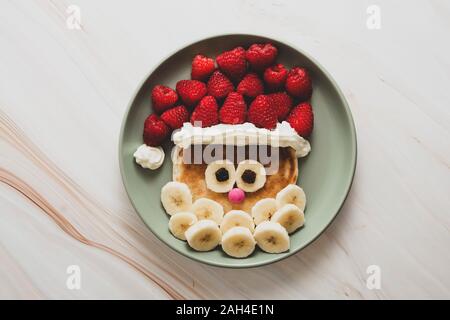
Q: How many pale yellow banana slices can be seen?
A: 12